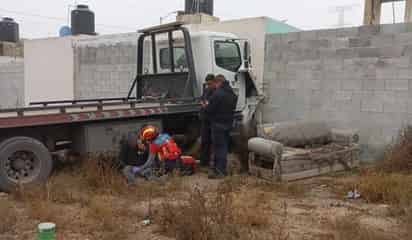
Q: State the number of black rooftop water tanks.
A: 3